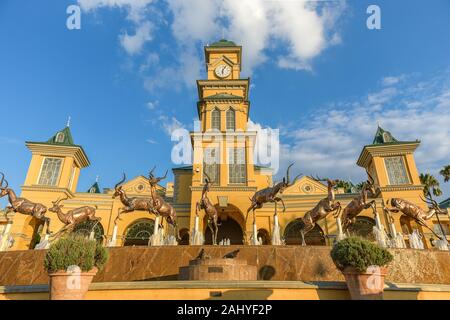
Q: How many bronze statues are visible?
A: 9